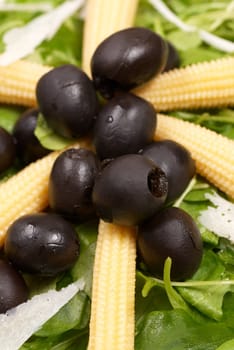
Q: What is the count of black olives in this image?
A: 12